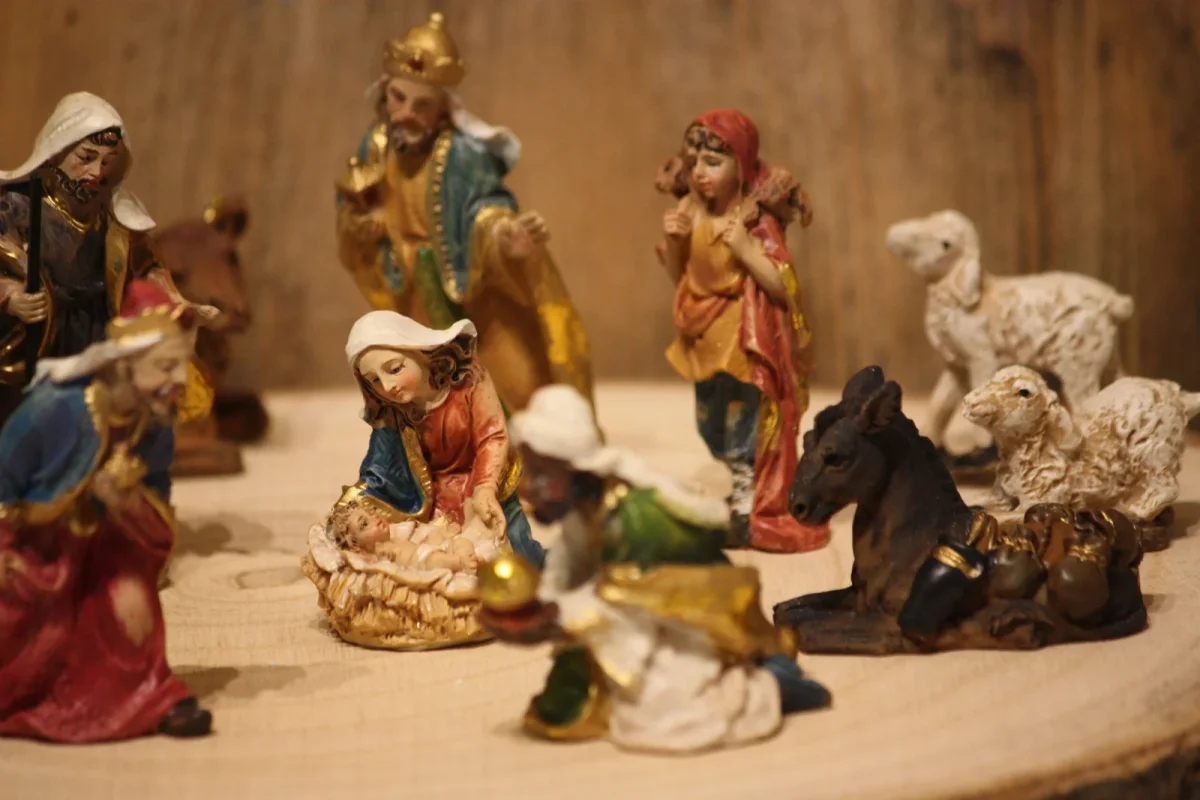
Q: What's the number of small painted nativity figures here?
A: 11